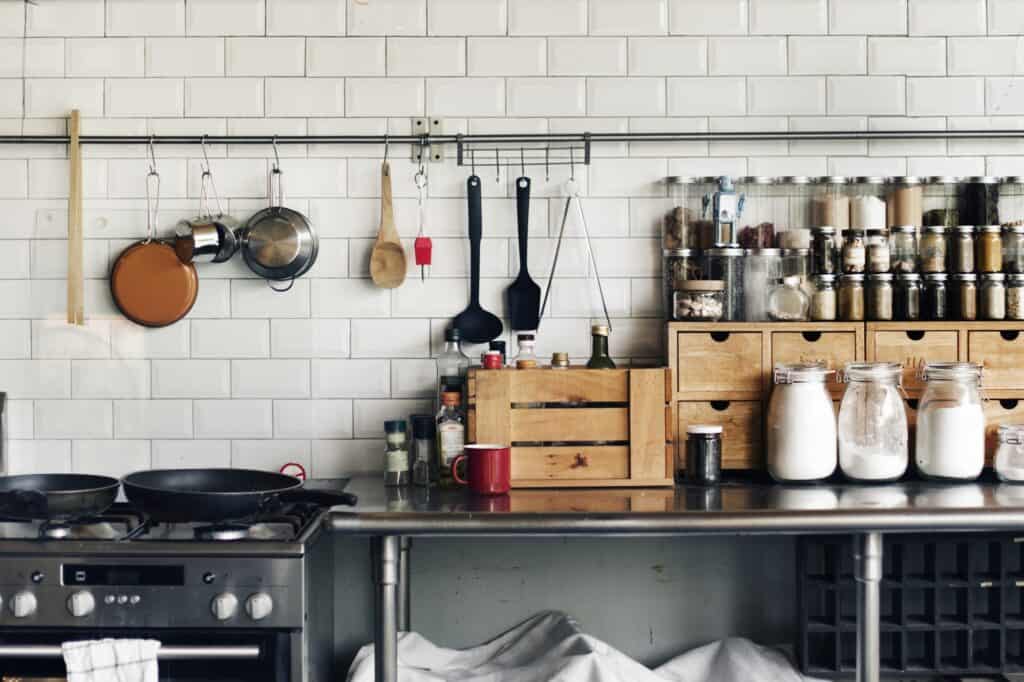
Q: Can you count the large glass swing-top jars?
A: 3